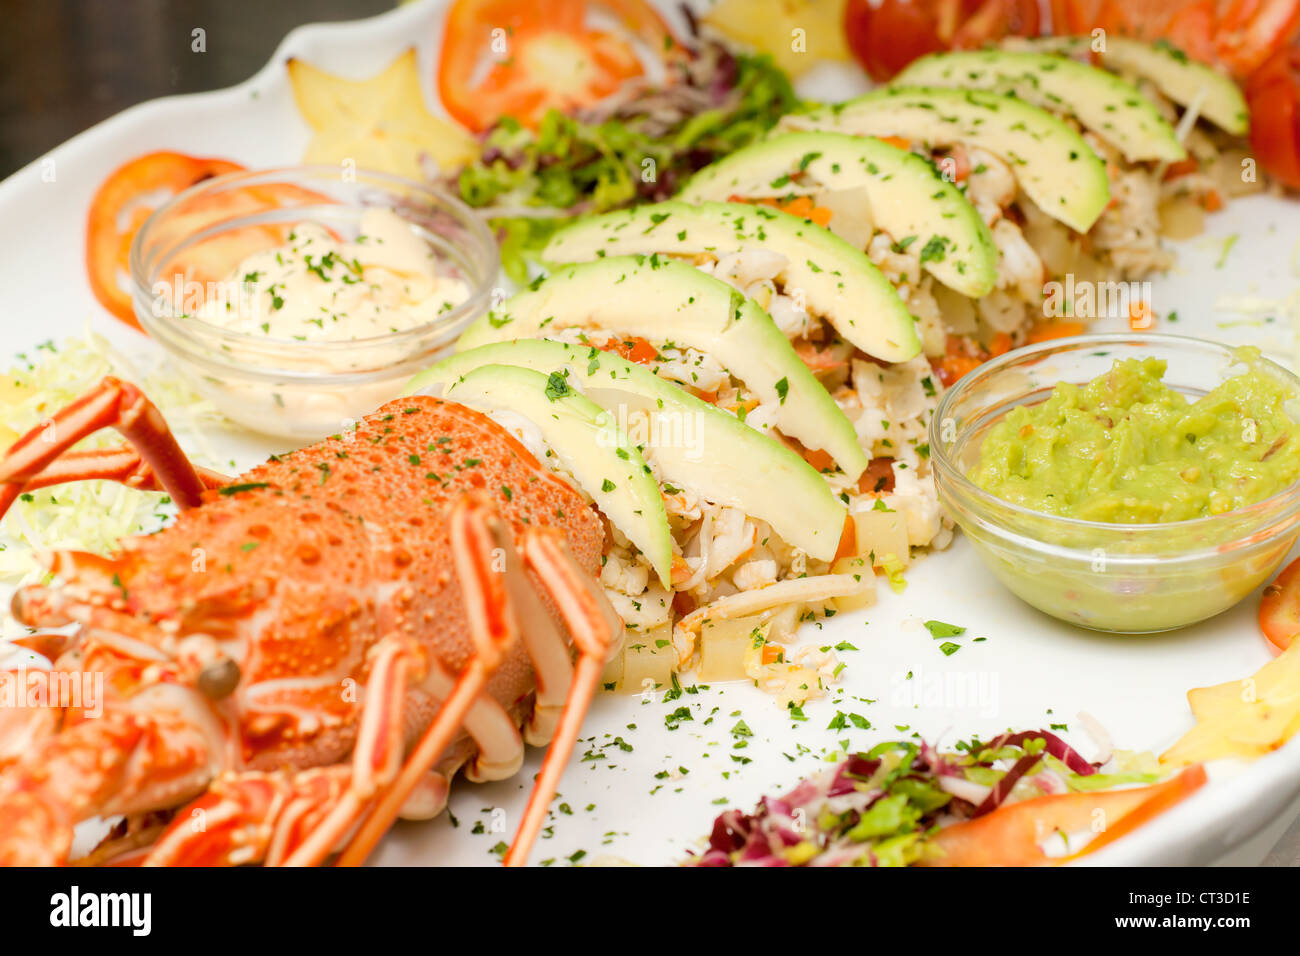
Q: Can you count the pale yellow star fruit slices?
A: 3